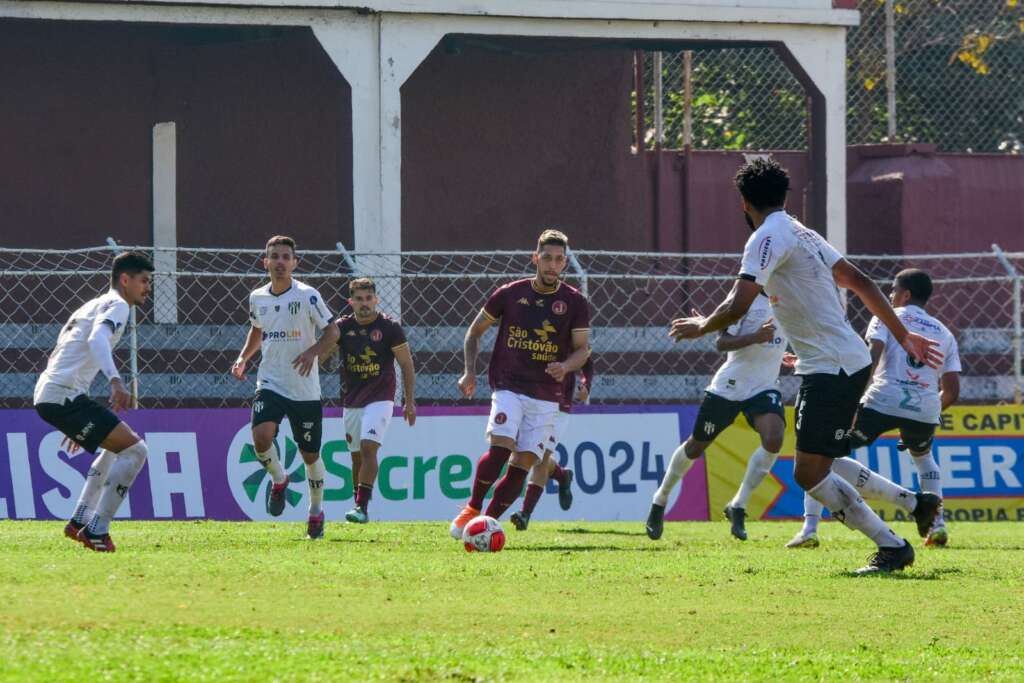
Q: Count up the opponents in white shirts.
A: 5